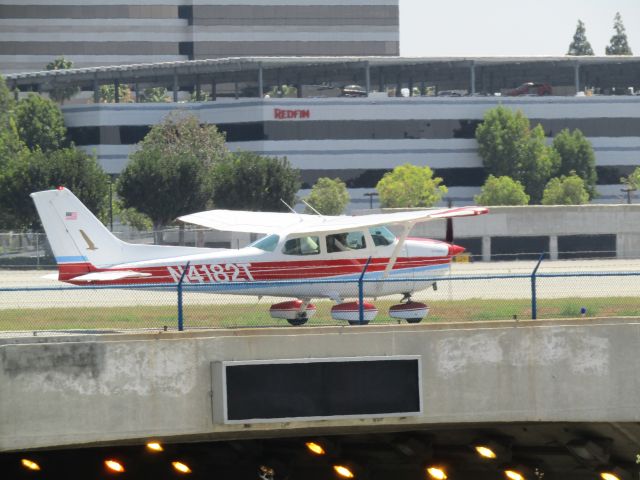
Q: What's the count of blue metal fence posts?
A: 3